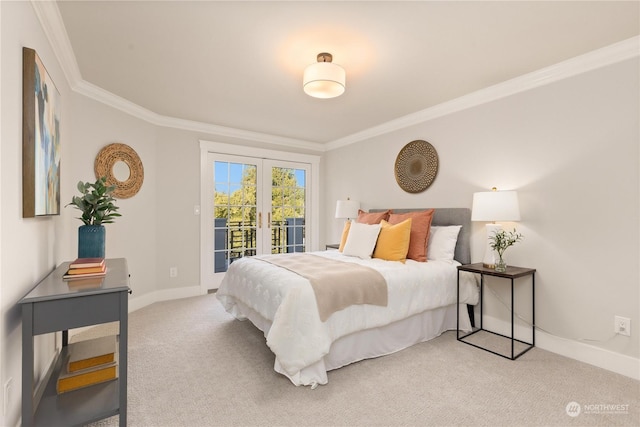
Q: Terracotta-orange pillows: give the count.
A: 2